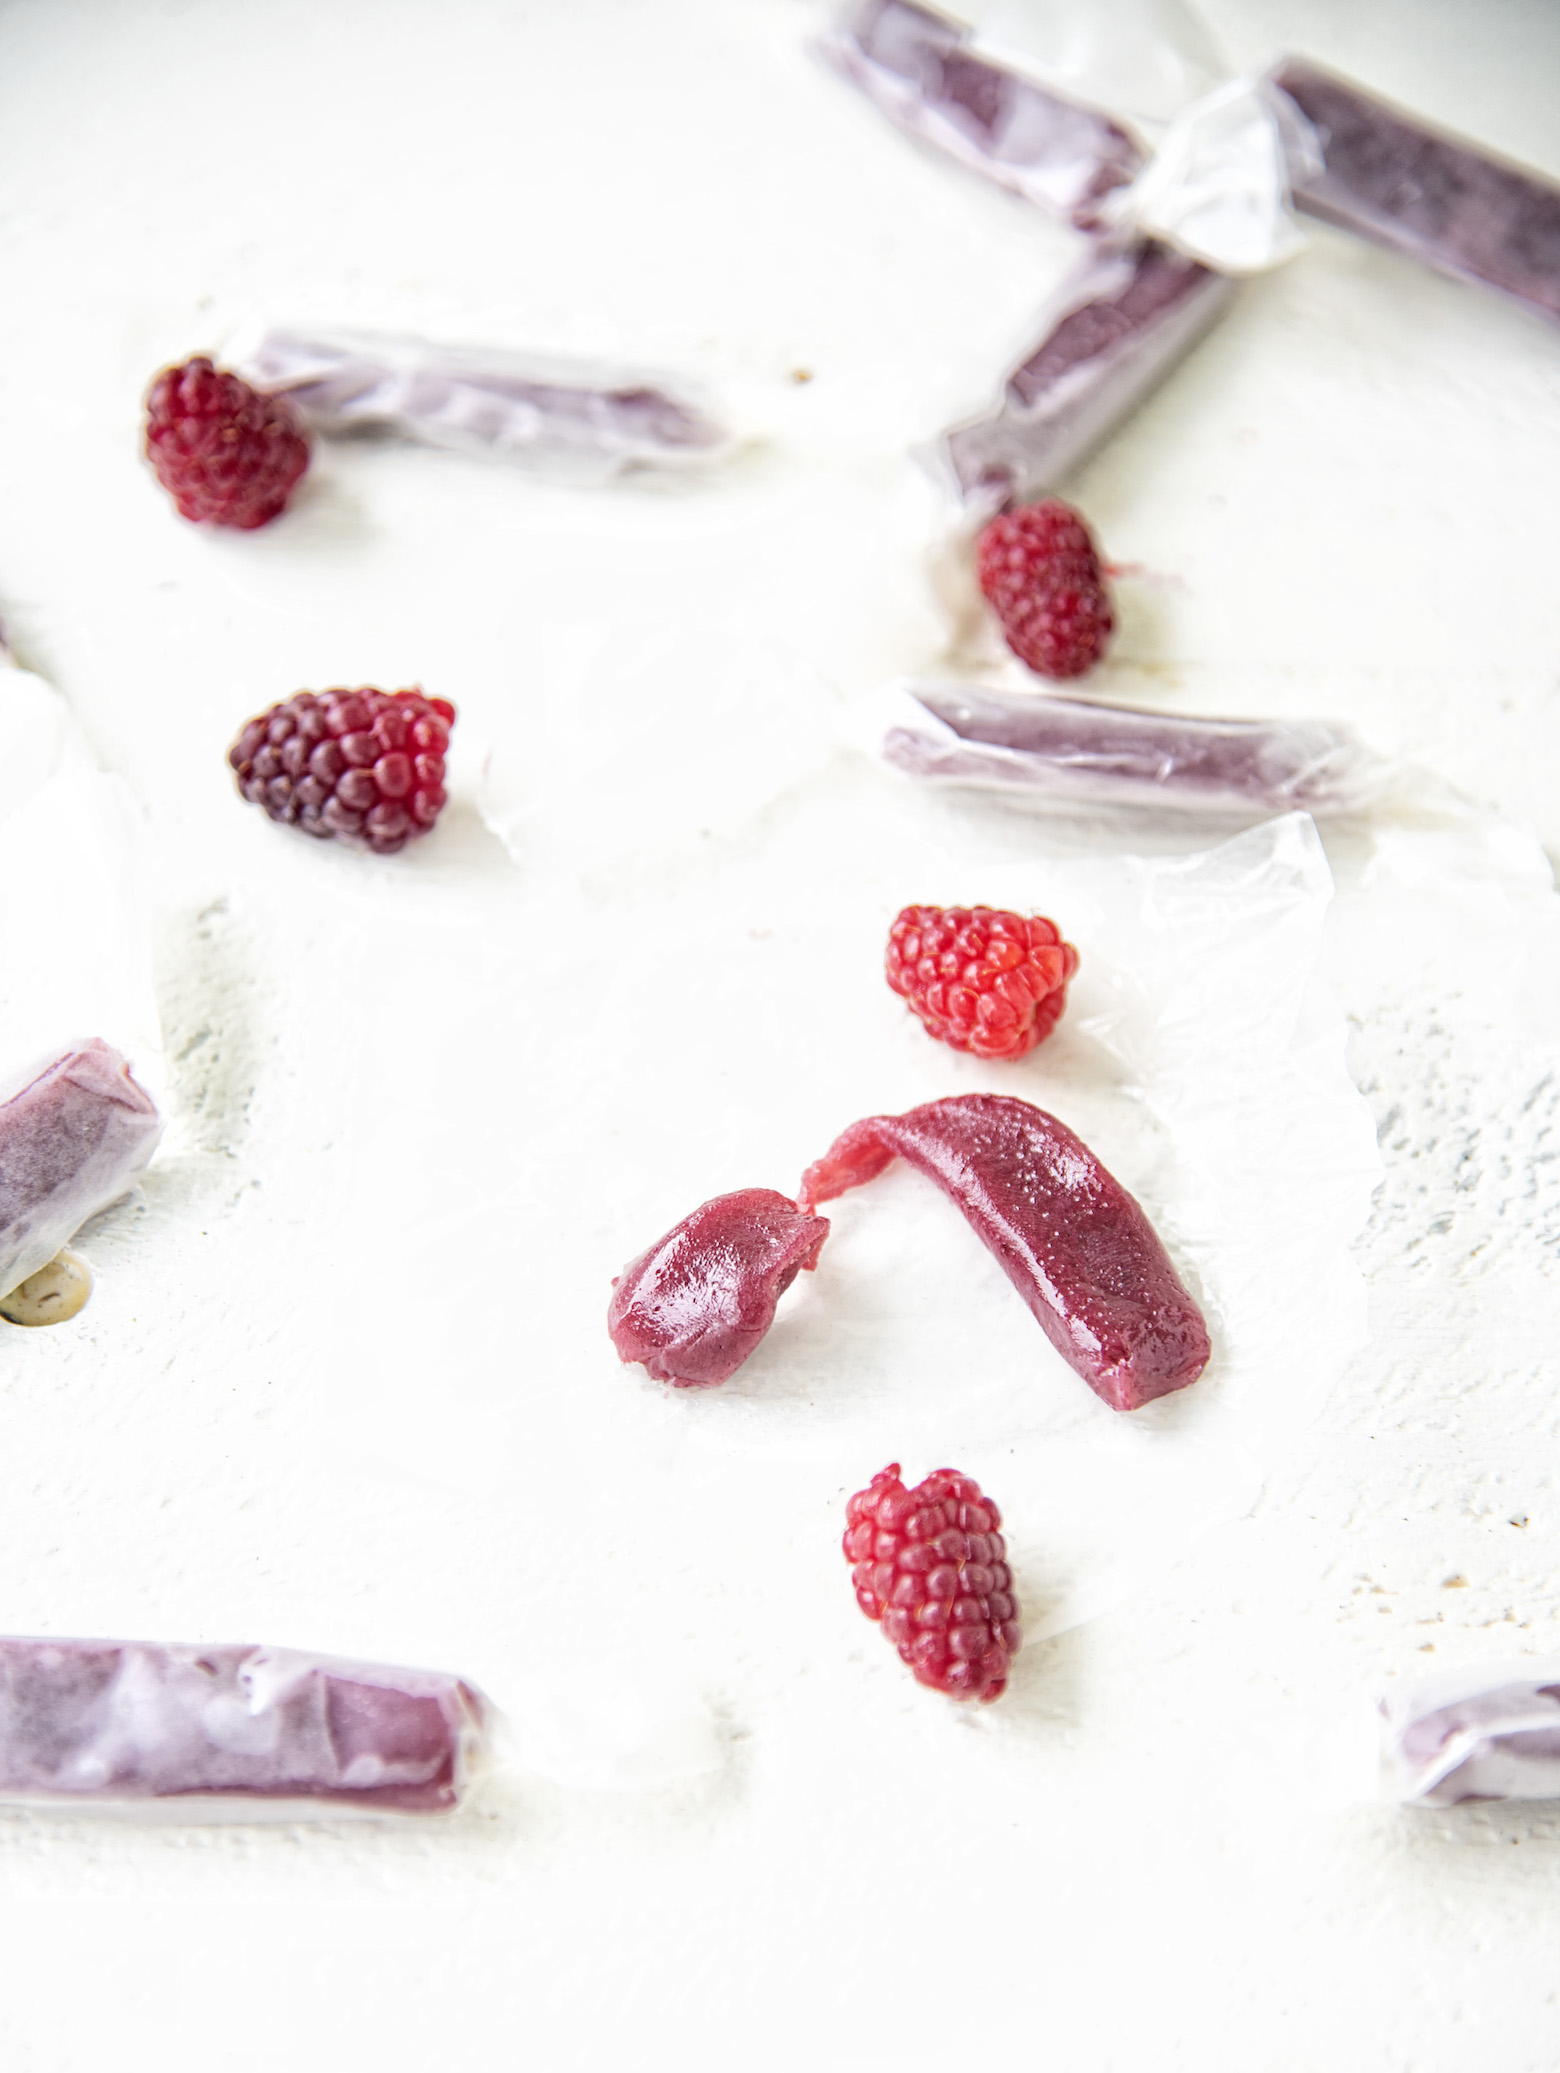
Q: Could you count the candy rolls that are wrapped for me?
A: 8